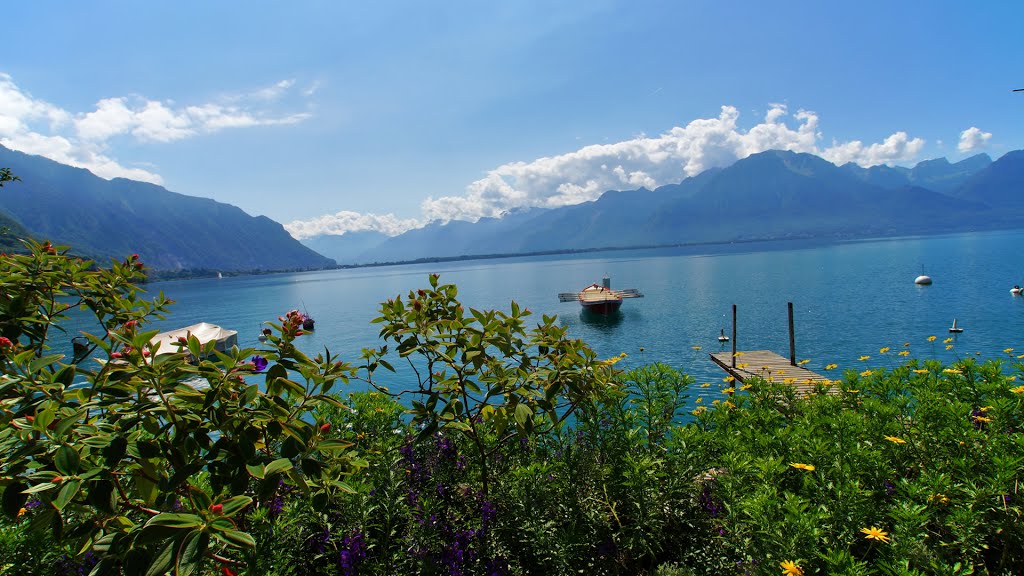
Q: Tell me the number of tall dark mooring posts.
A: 2